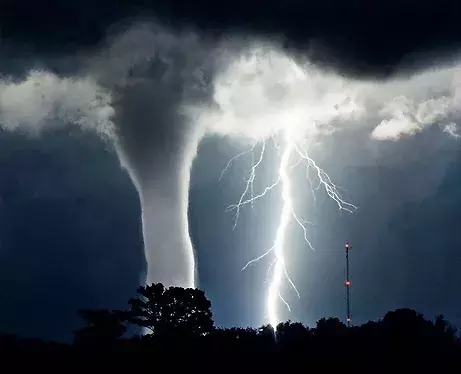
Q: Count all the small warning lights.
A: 3